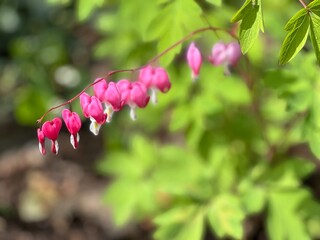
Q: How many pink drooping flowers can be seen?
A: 9